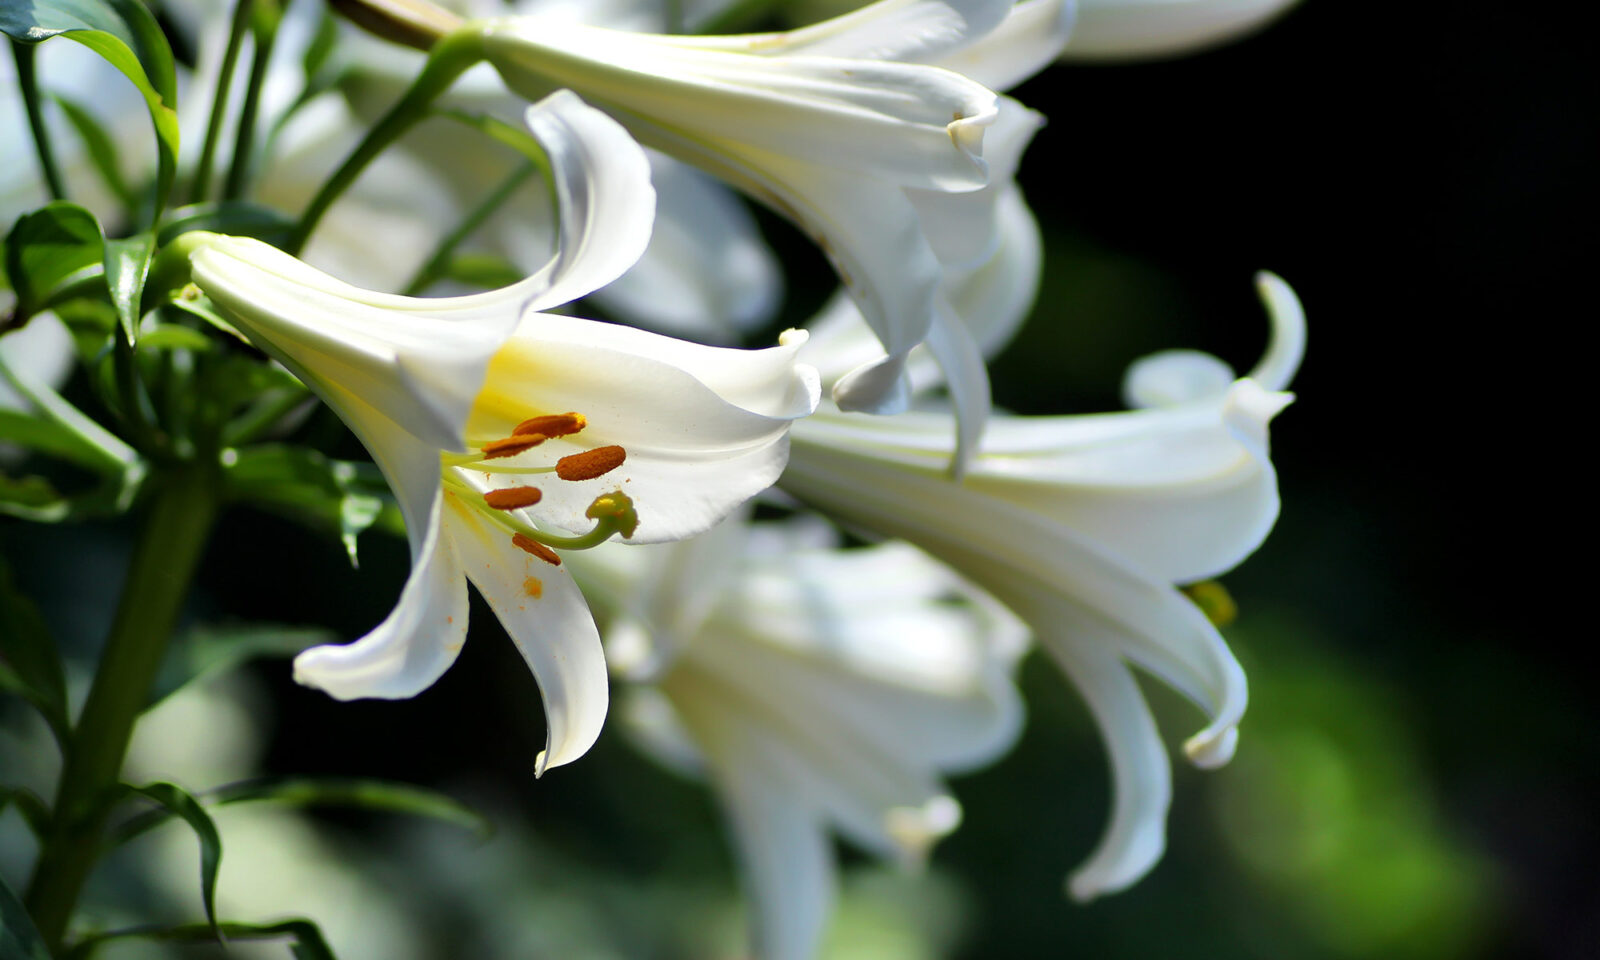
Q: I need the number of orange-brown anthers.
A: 5